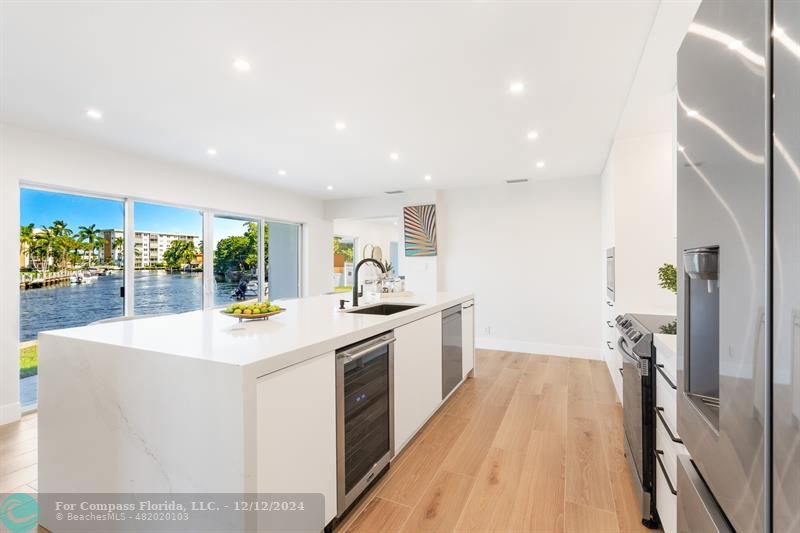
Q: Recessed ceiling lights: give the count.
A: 11